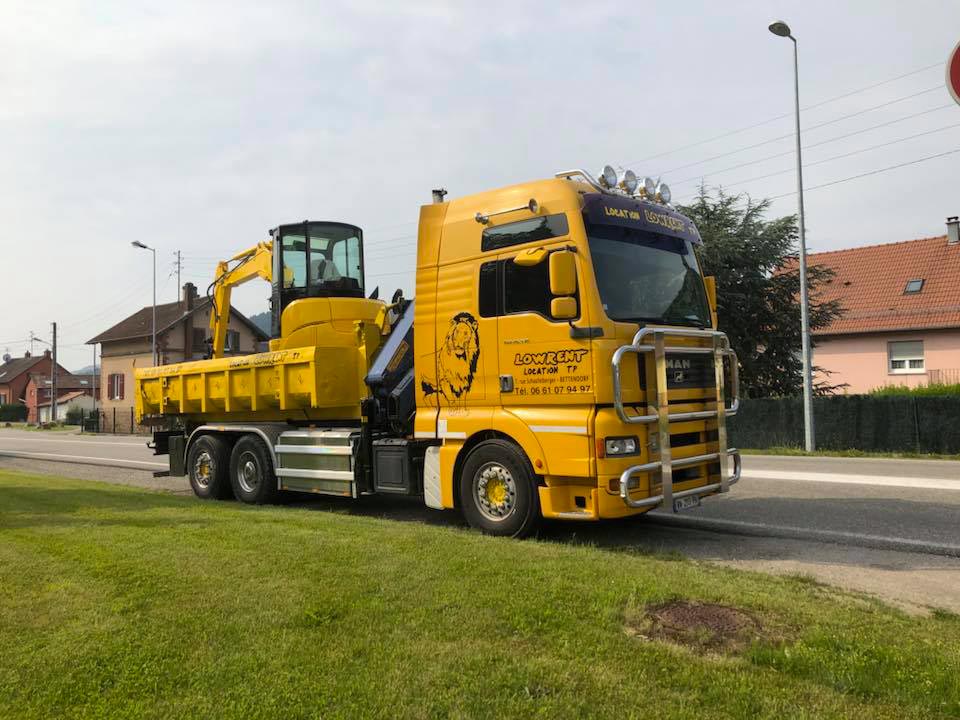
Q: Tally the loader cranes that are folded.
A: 1